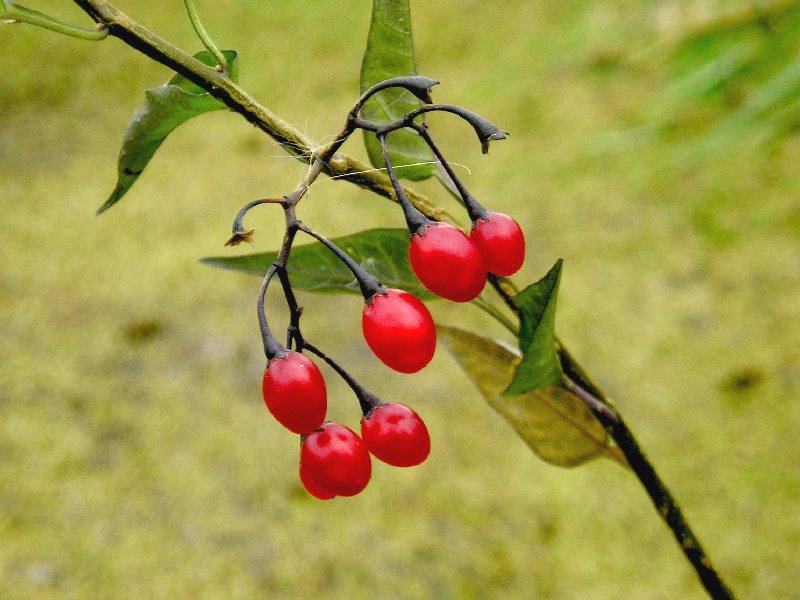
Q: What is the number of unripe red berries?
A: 0